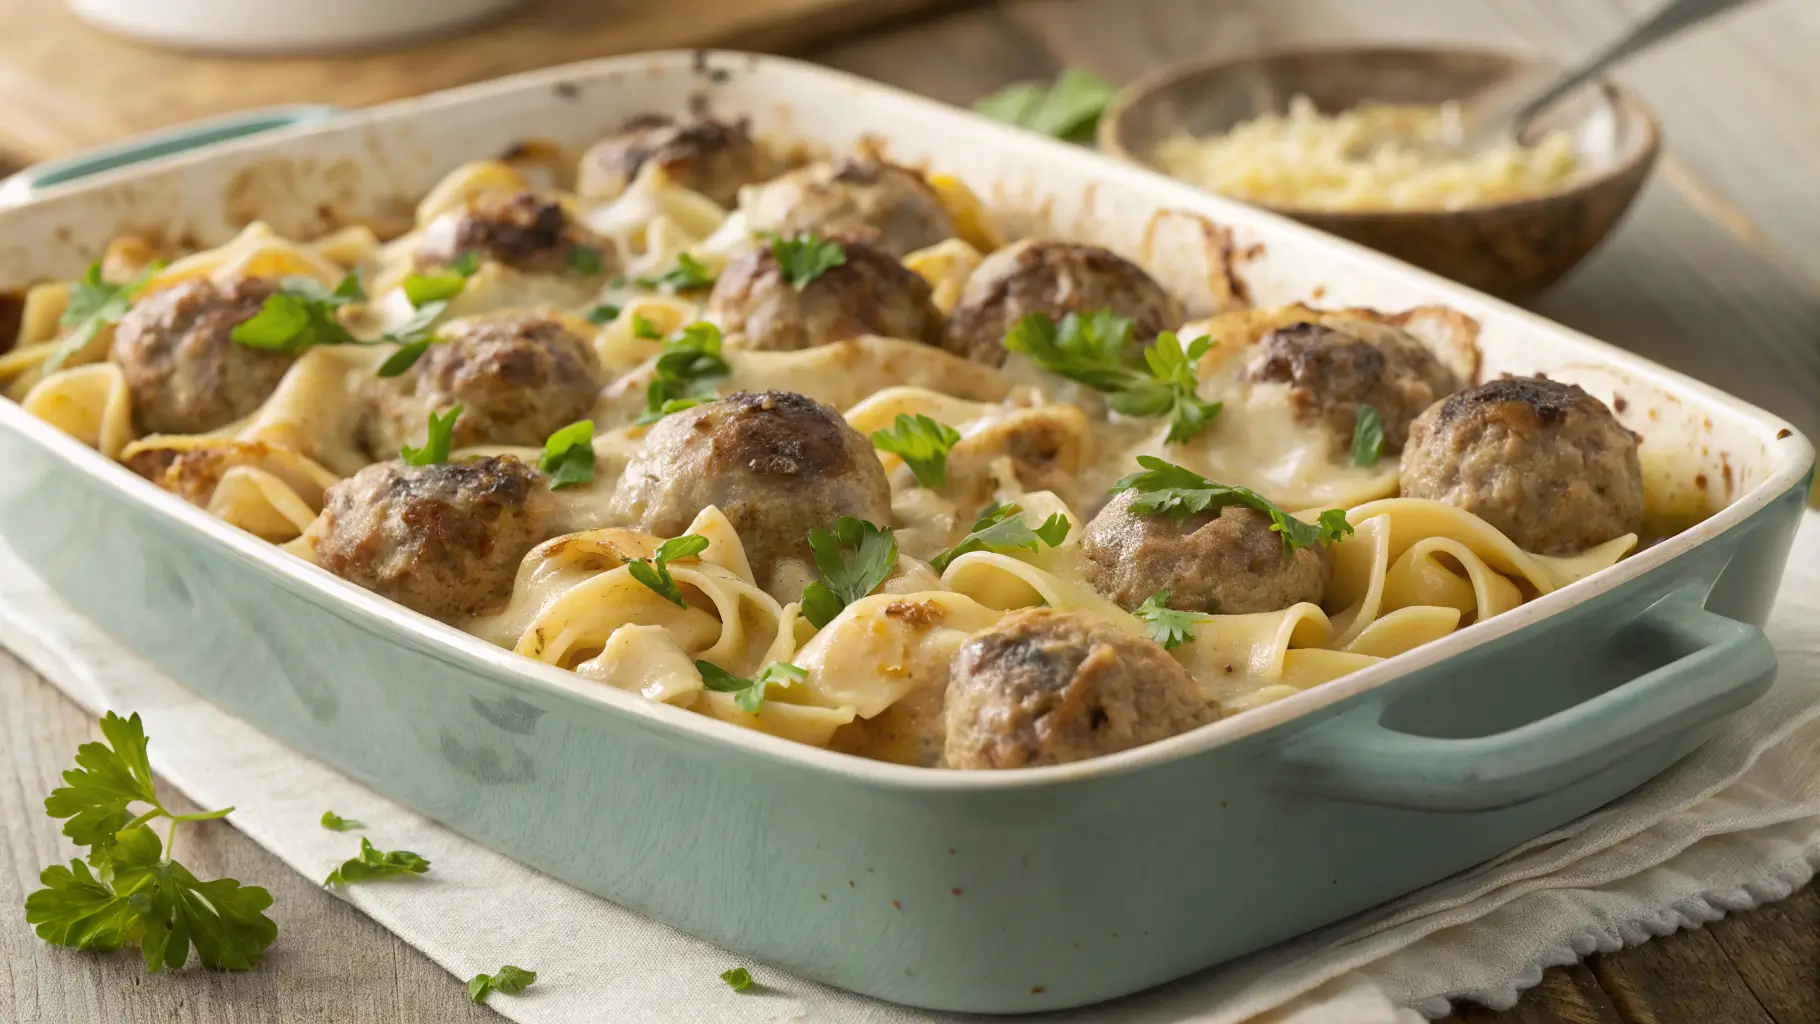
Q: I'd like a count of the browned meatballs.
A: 13